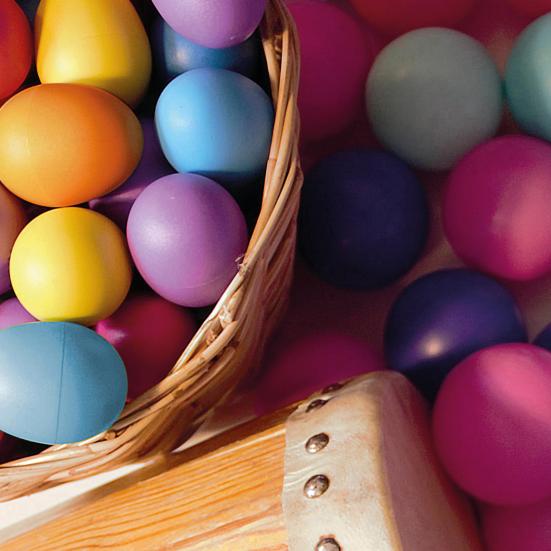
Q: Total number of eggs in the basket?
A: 13